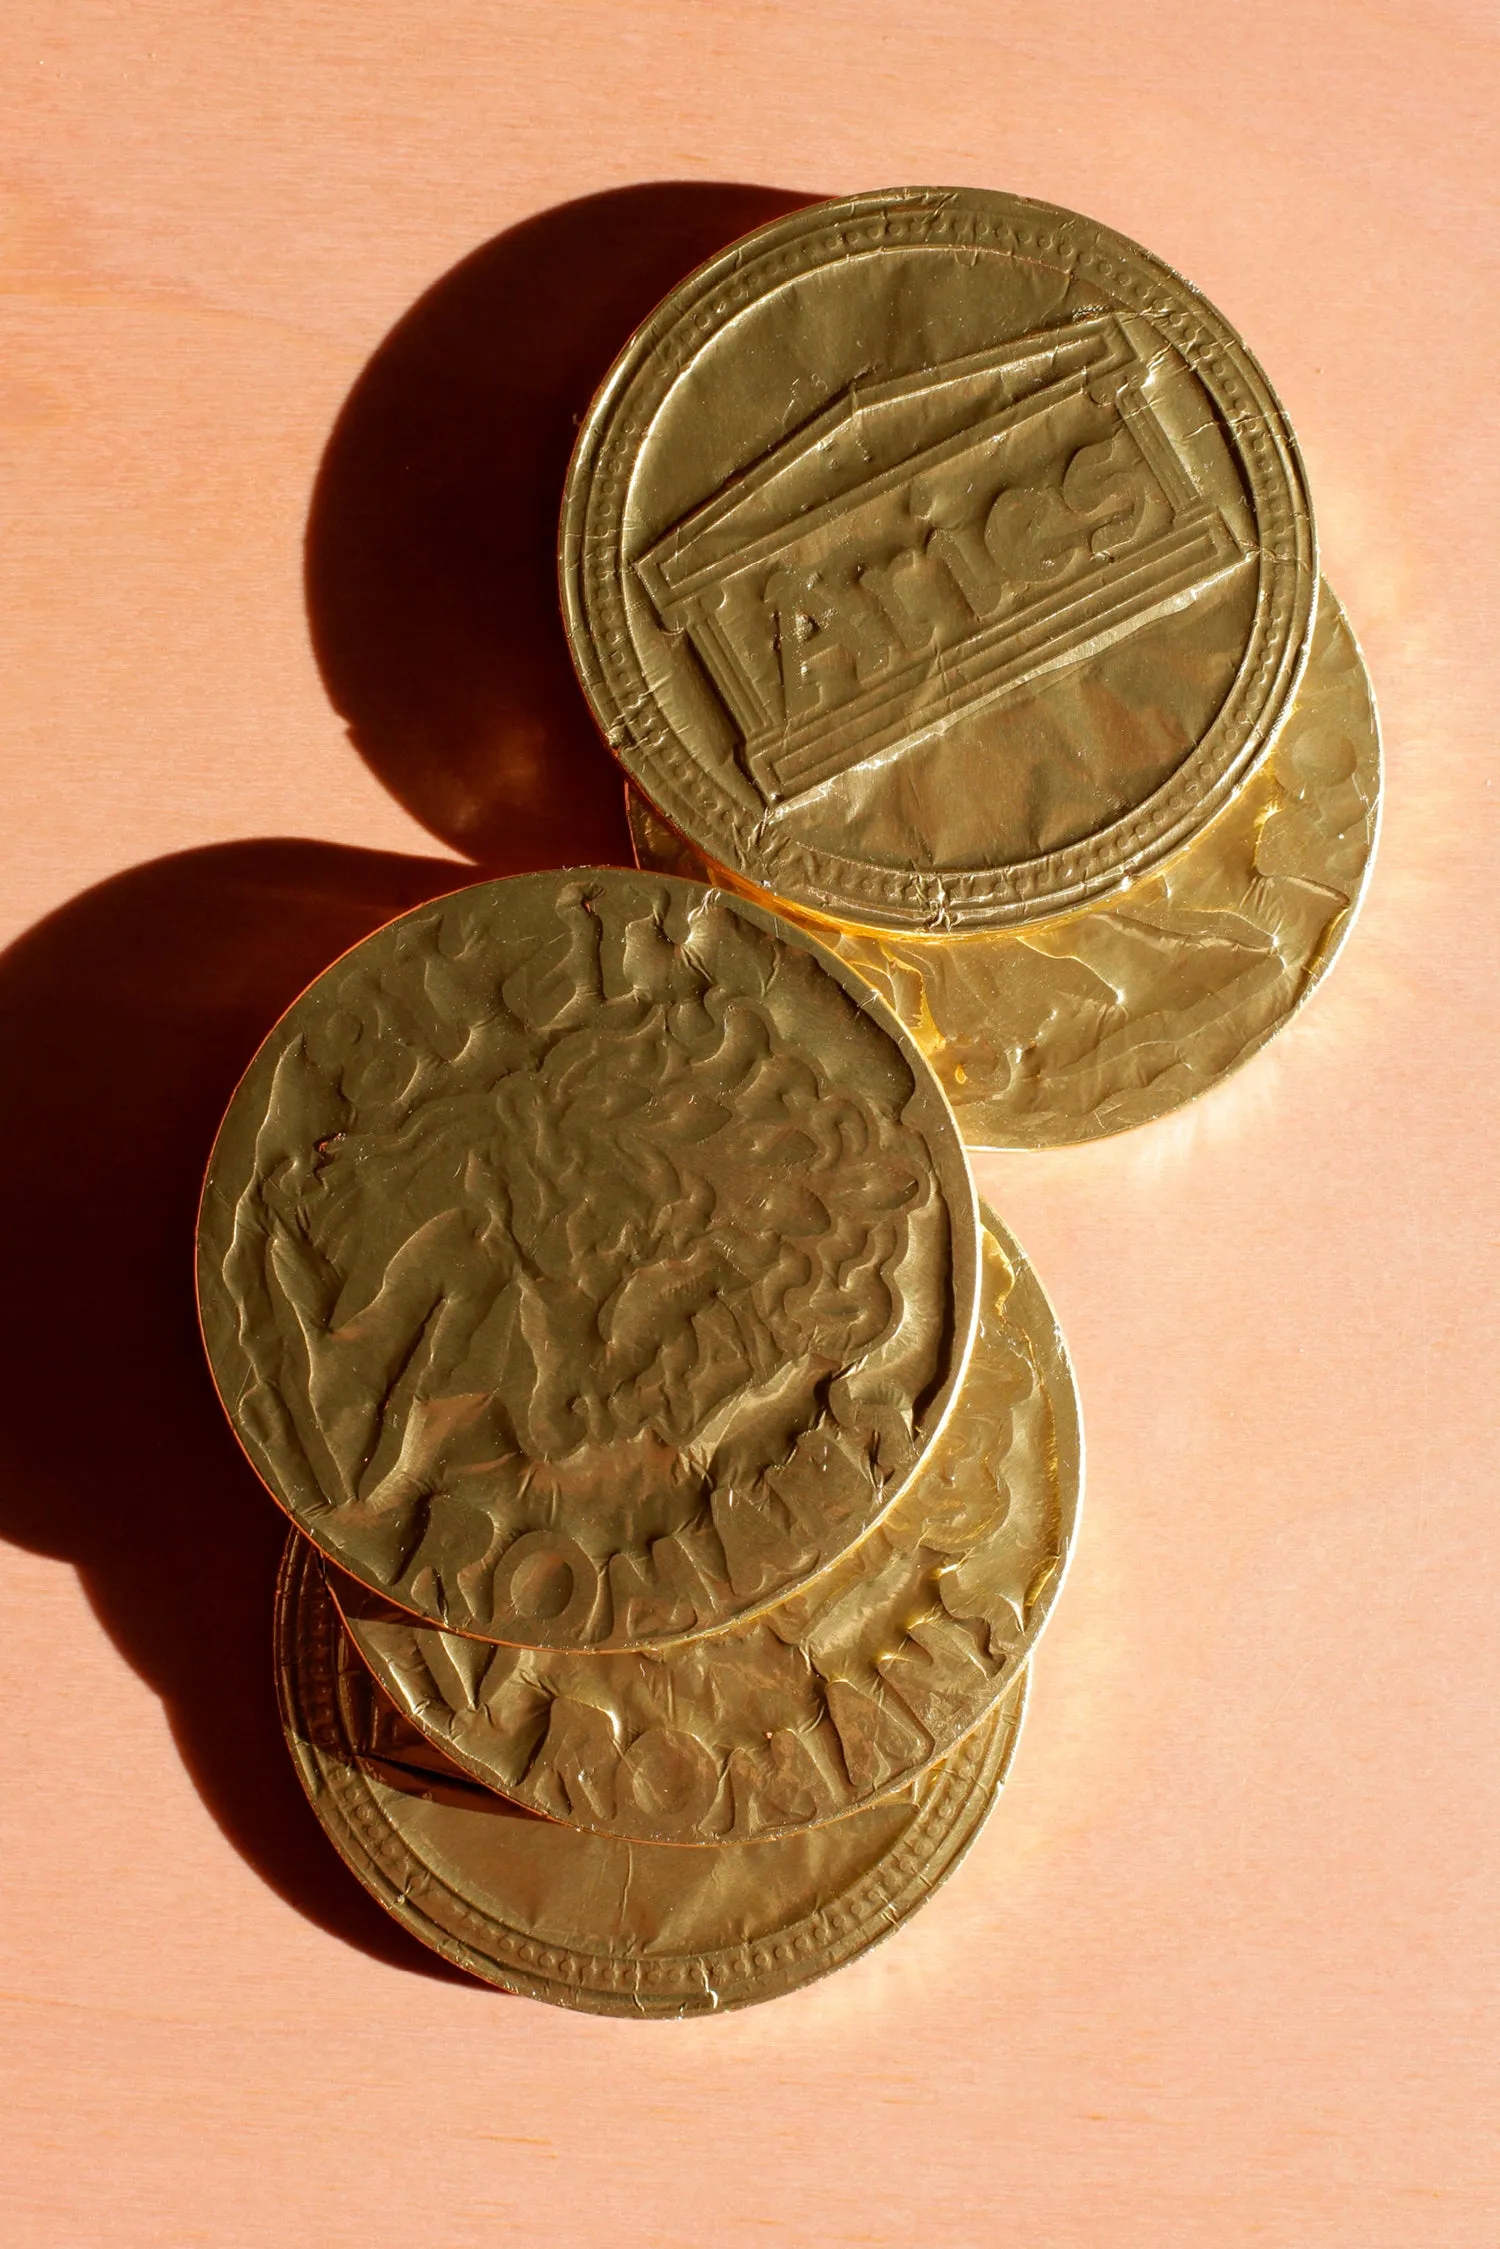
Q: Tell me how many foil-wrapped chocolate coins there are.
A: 5